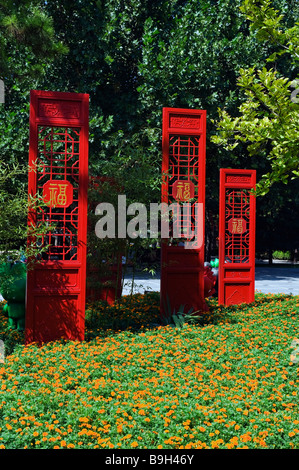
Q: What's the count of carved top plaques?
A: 3